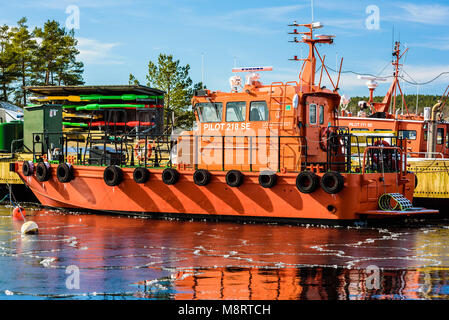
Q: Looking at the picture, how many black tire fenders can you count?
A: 11